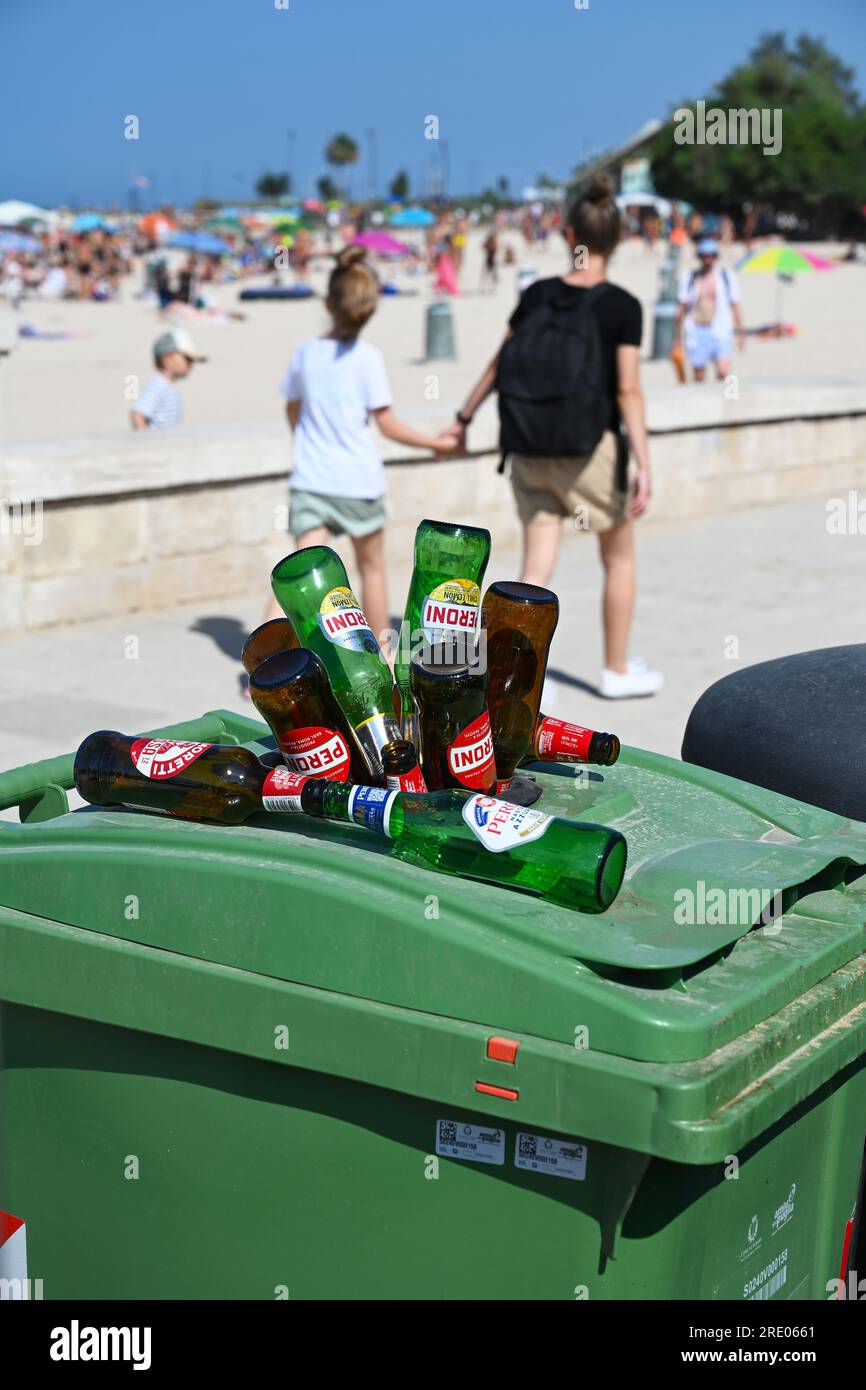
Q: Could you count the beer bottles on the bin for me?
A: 10